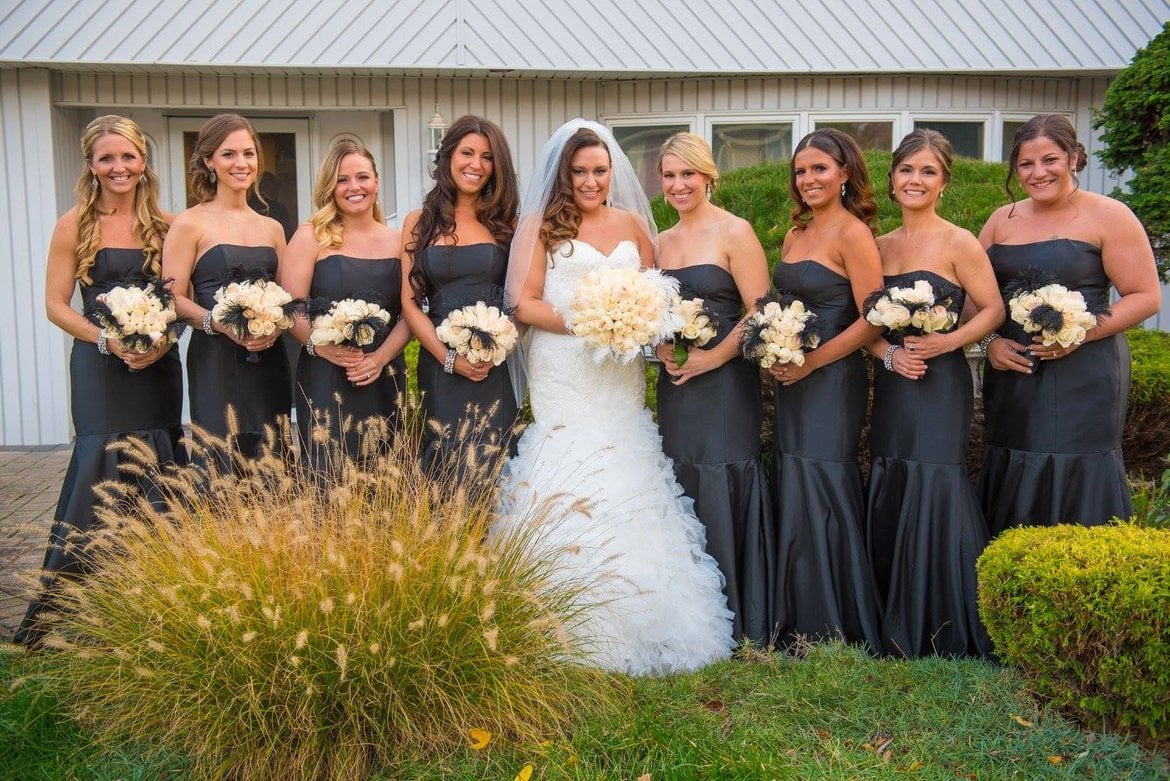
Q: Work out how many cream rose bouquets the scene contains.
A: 9